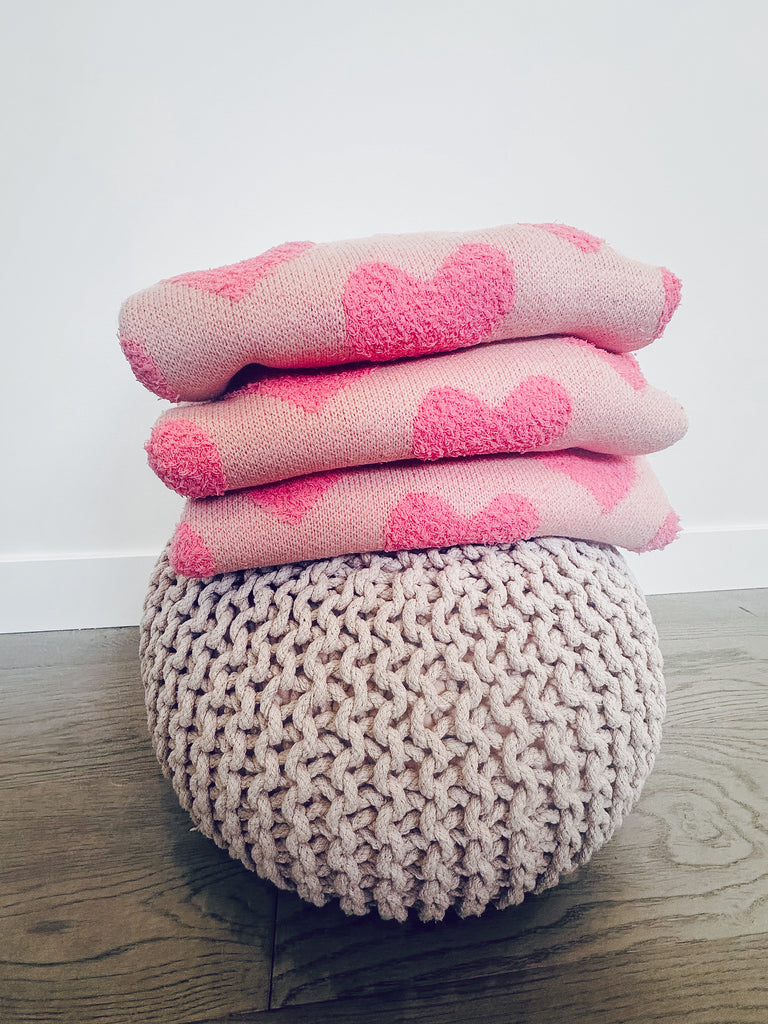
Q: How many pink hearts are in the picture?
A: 14